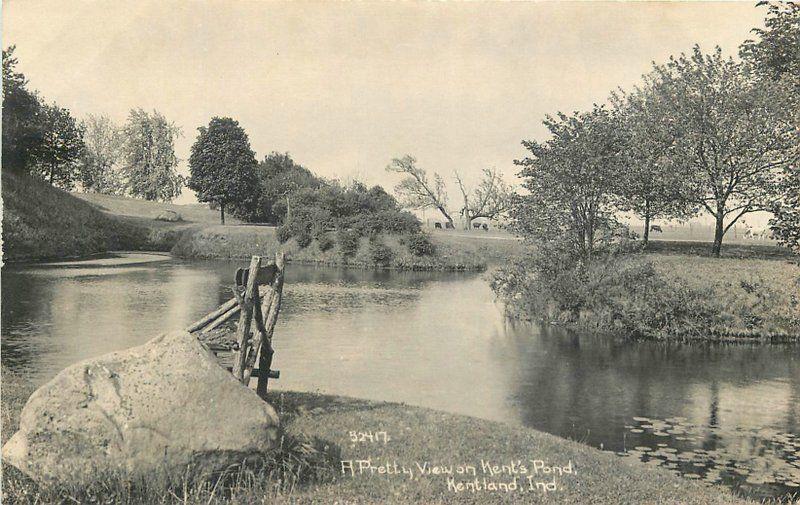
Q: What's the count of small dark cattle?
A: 5